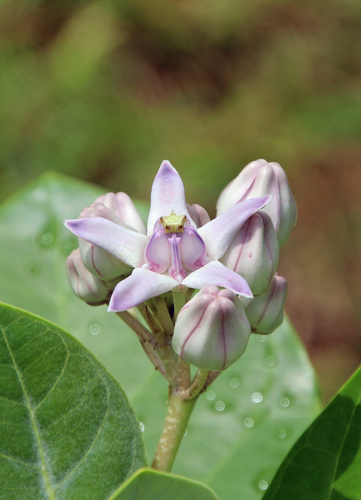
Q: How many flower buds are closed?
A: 8